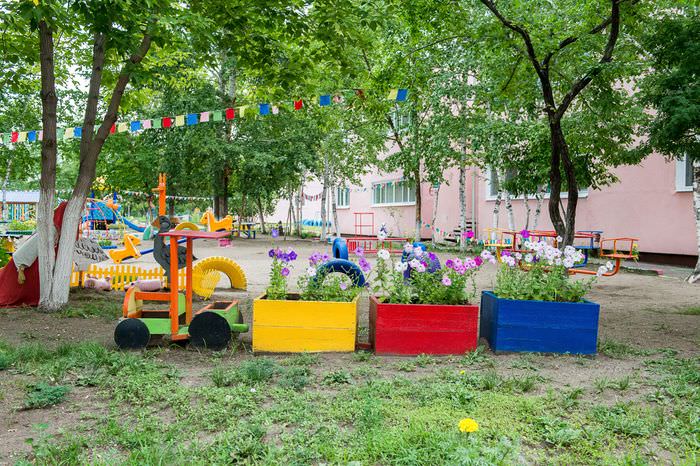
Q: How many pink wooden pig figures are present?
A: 2